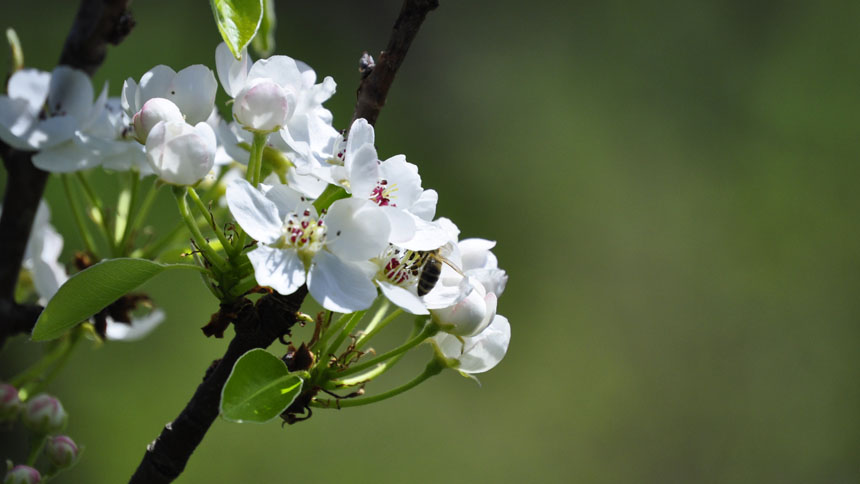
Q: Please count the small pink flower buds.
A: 4